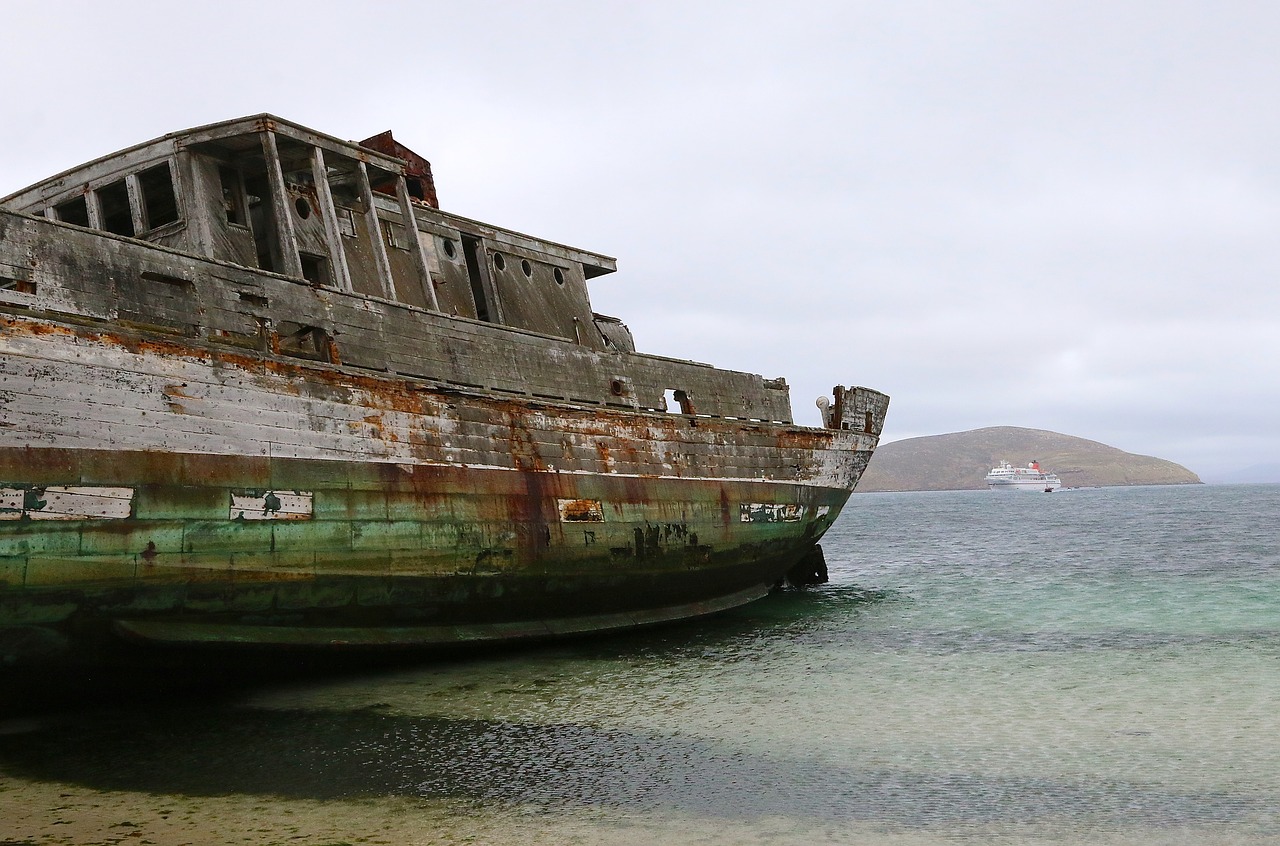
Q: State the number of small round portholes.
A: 5